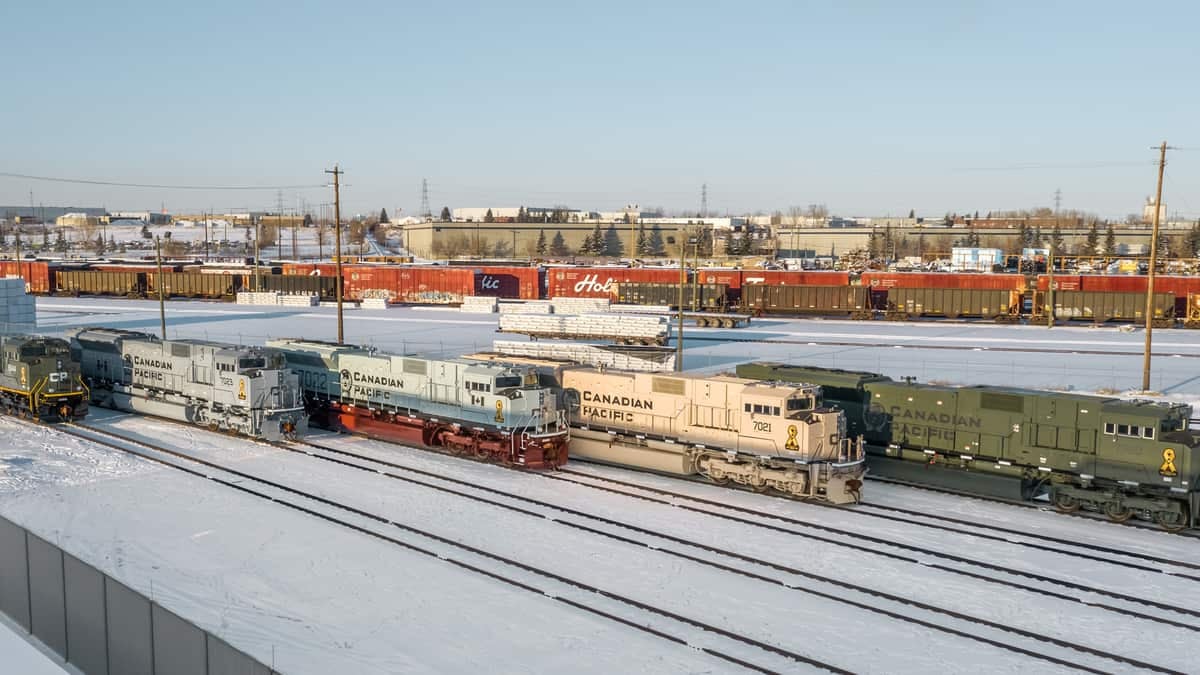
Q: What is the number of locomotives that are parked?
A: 5